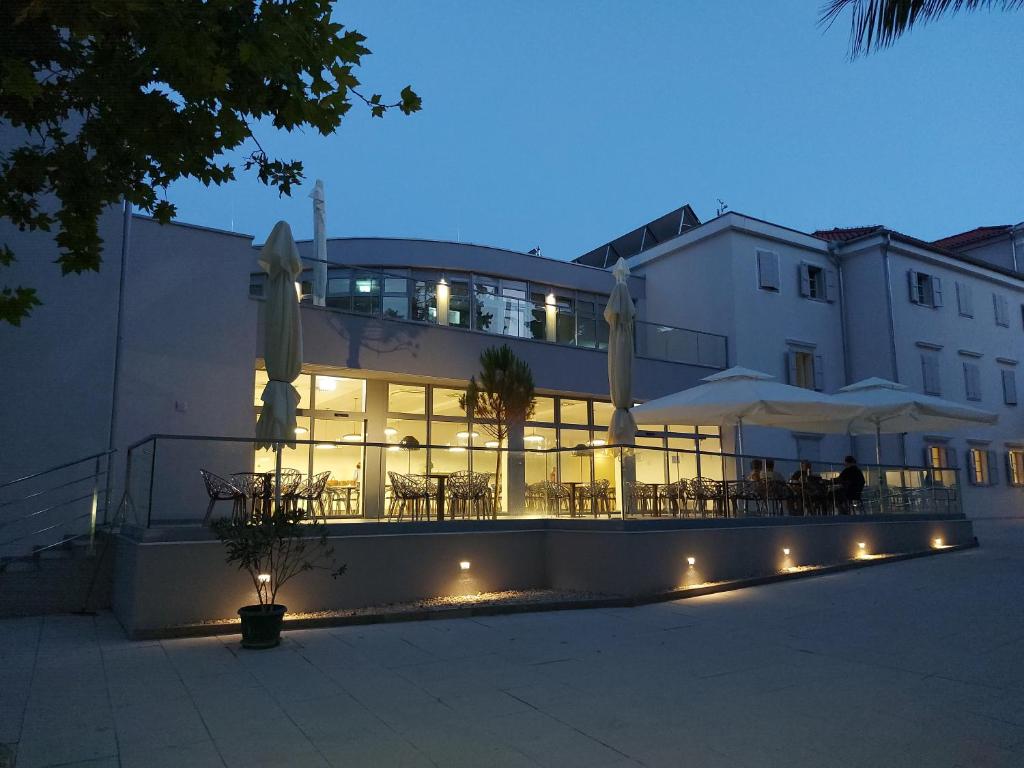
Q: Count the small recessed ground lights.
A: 6